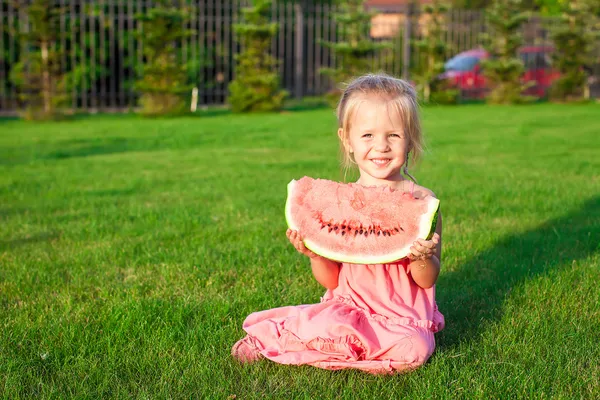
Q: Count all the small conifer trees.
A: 7